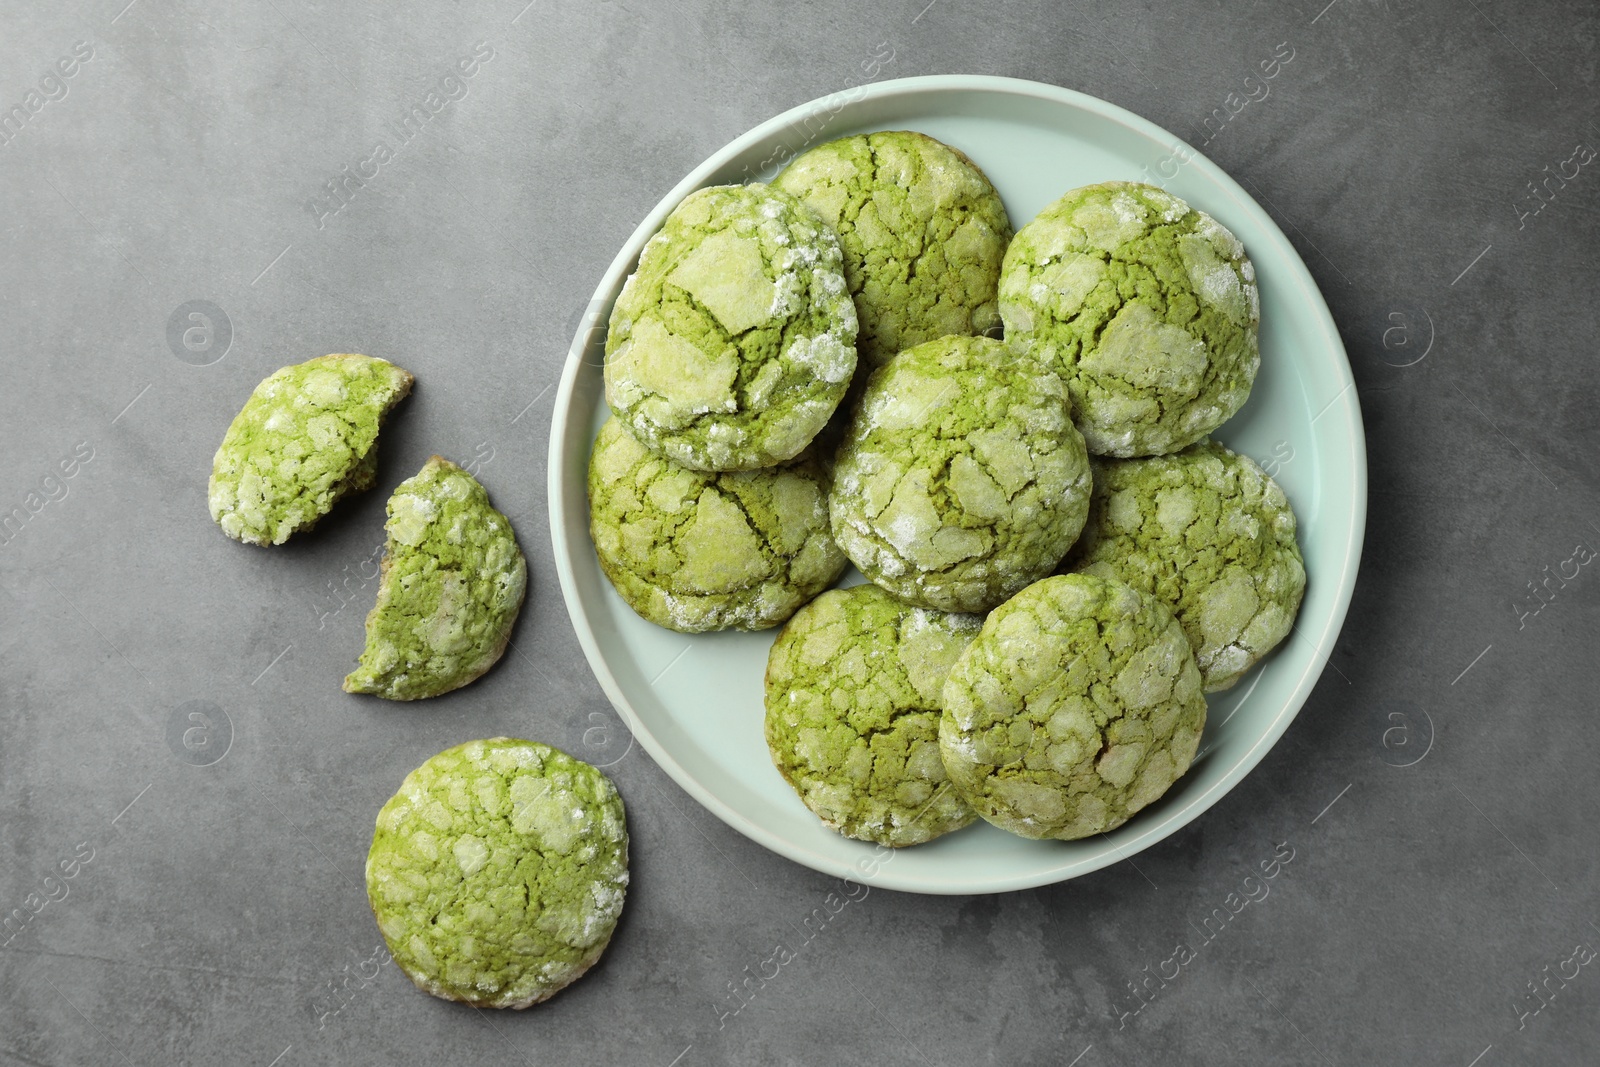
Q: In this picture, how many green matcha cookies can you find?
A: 10